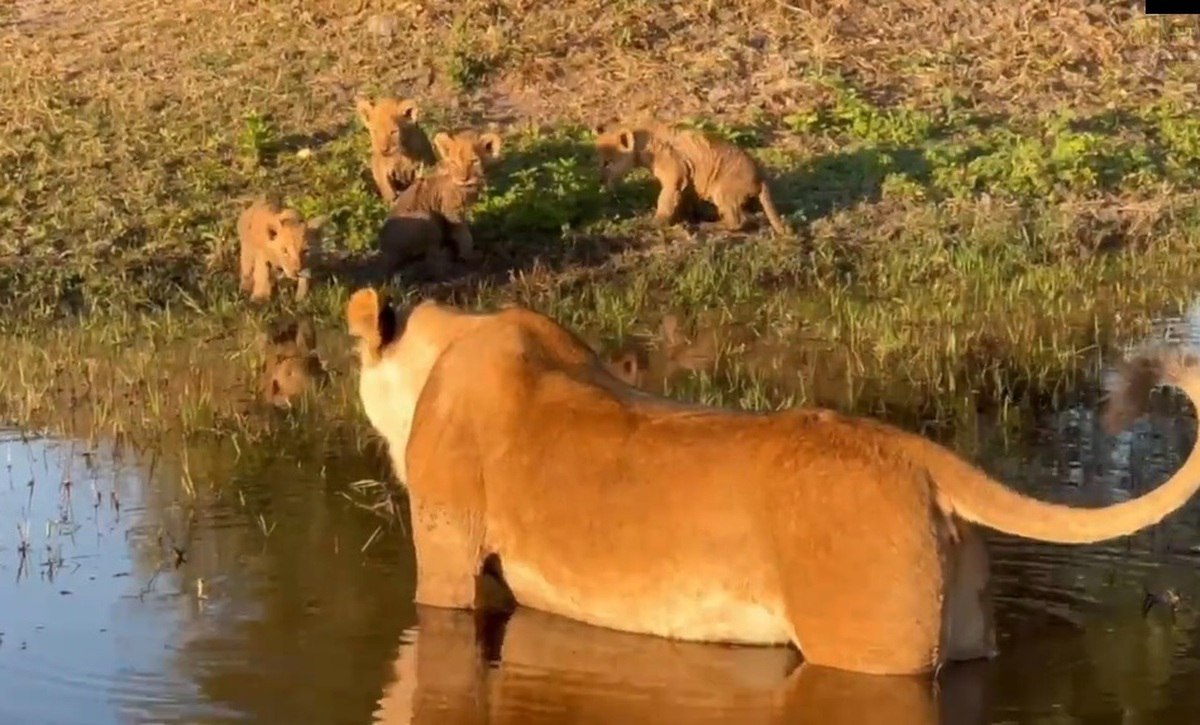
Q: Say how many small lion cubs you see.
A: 4